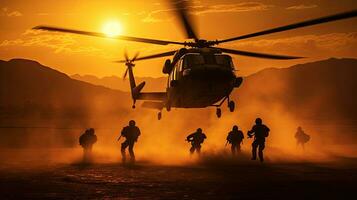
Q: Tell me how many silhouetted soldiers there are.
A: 6